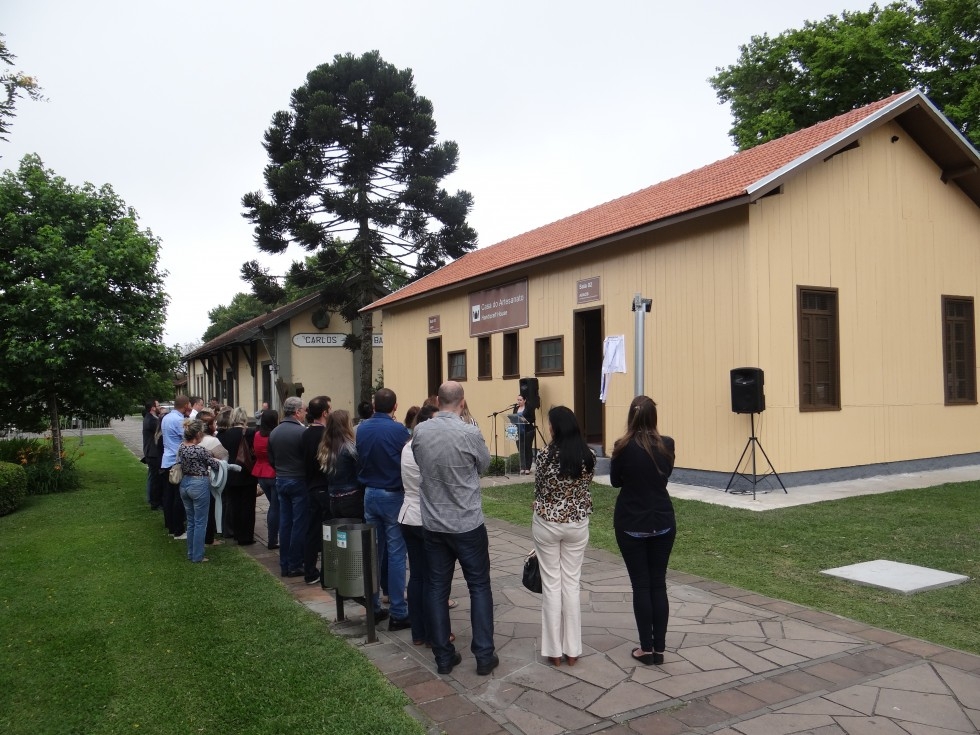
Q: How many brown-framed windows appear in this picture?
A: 6